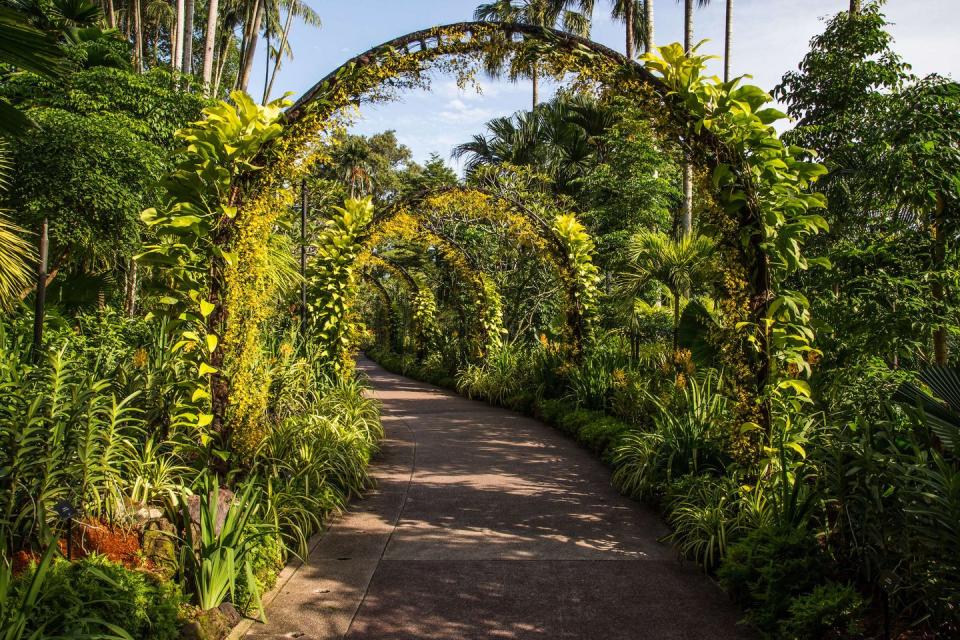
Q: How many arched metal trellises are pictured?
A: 5